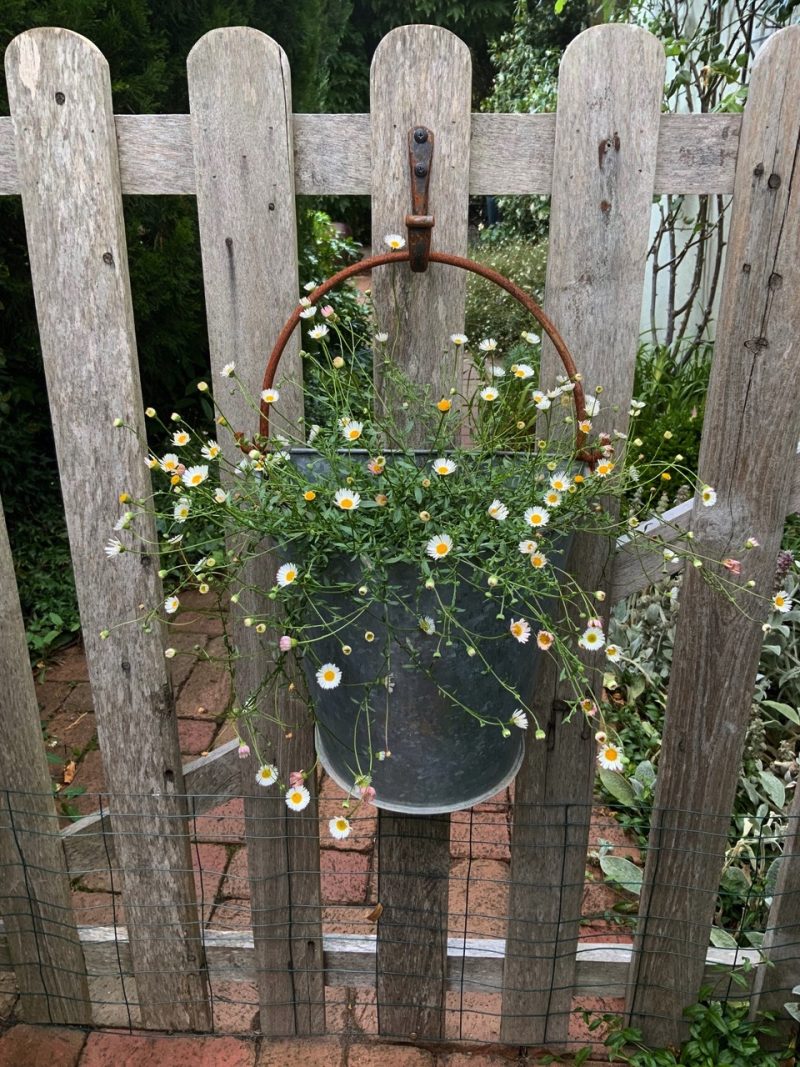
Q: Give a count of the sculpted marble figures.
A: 0